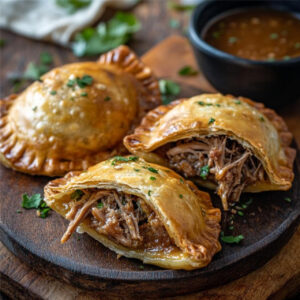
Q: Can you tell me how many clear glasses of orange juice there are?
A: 0